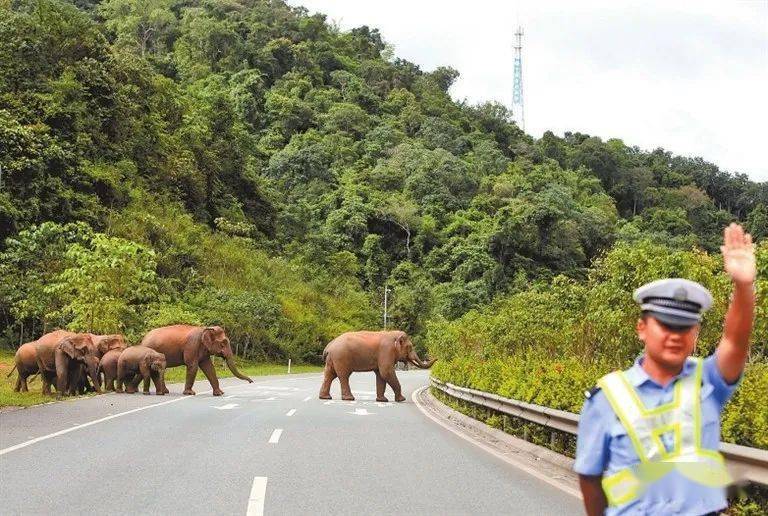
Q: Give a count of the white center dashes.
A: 4